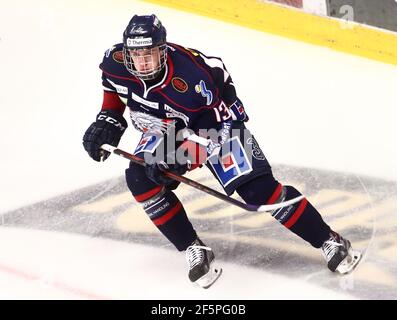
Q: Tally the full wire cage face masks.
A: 1